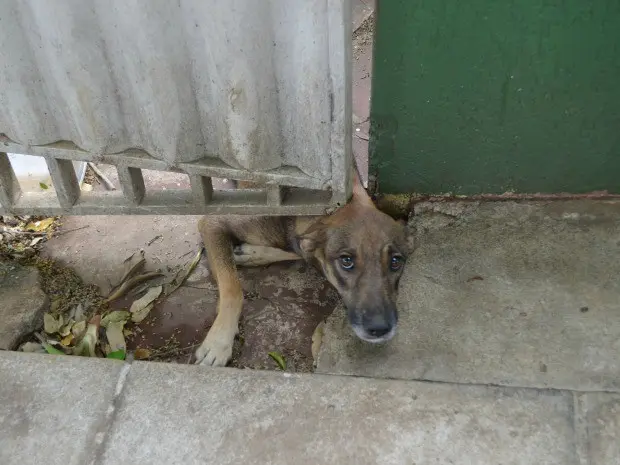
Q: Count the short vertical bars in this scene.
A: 5